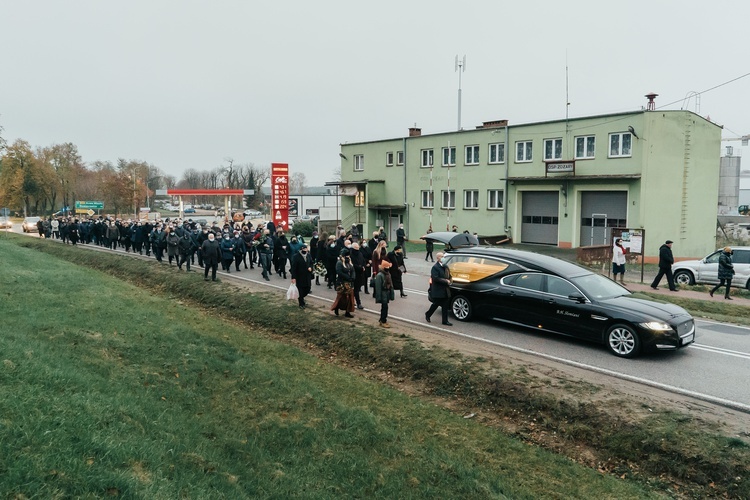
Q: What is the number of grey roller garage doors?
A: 2